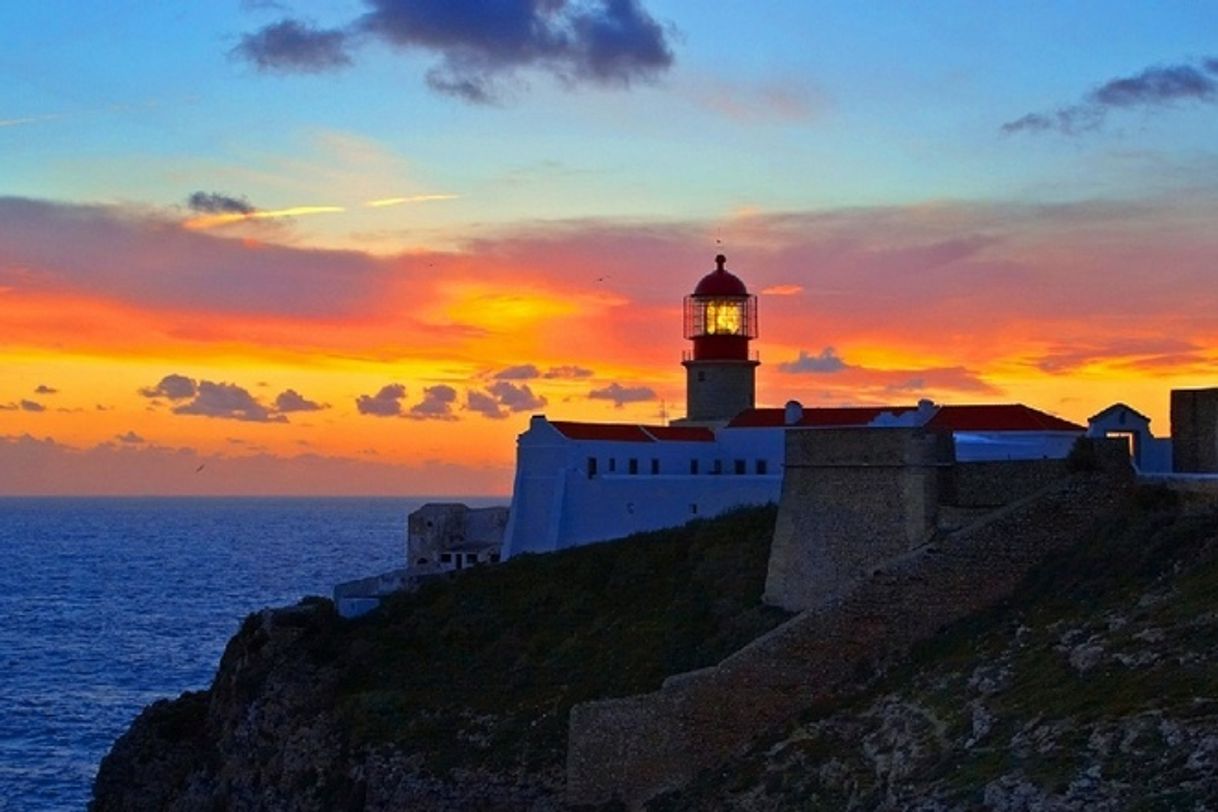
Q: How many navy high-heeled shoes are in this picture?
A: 0